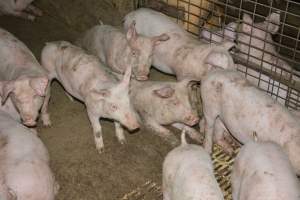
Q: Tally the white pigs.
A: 12